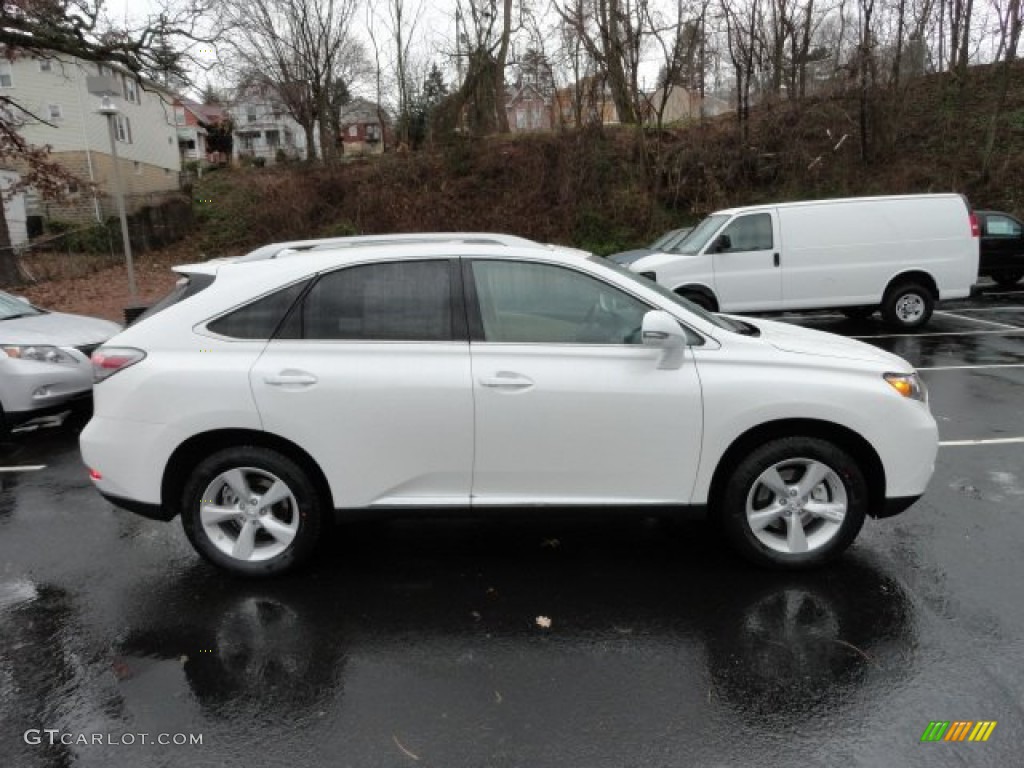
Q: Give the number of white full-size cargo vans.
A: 1